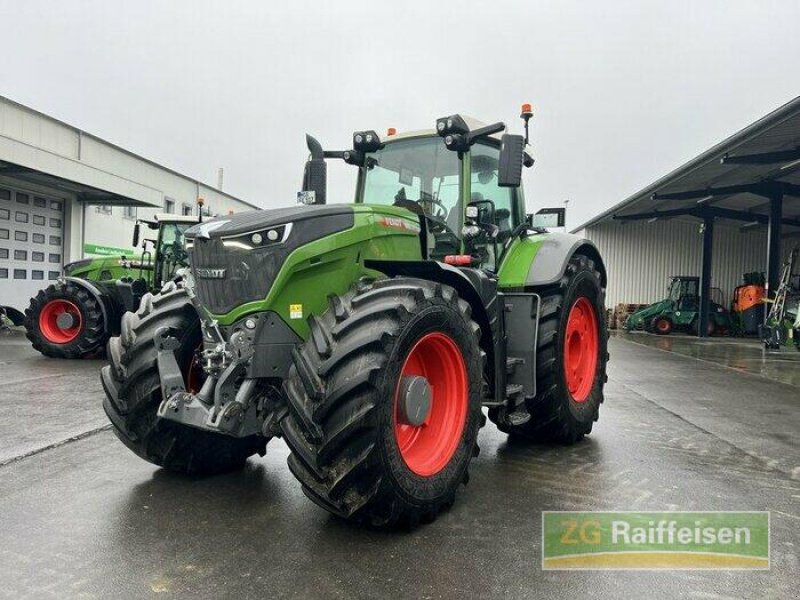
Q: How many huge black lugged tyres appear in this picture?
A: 4